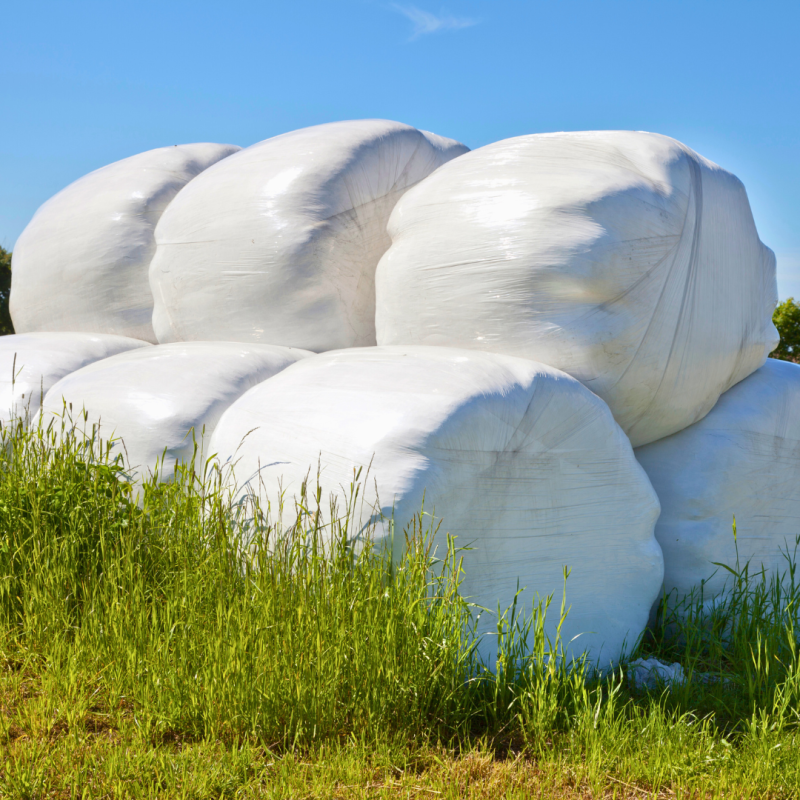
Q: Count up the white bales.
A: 7